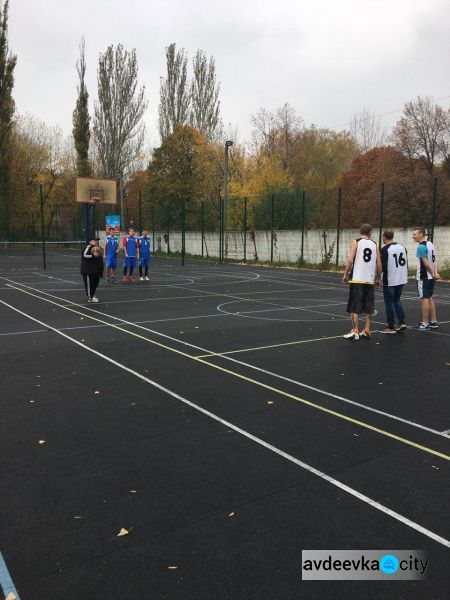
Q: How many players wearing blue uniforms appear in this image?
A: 3